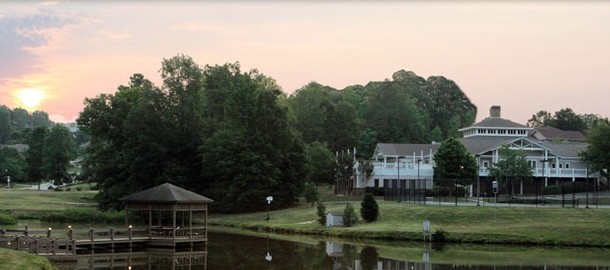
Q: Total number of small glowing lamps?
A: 3